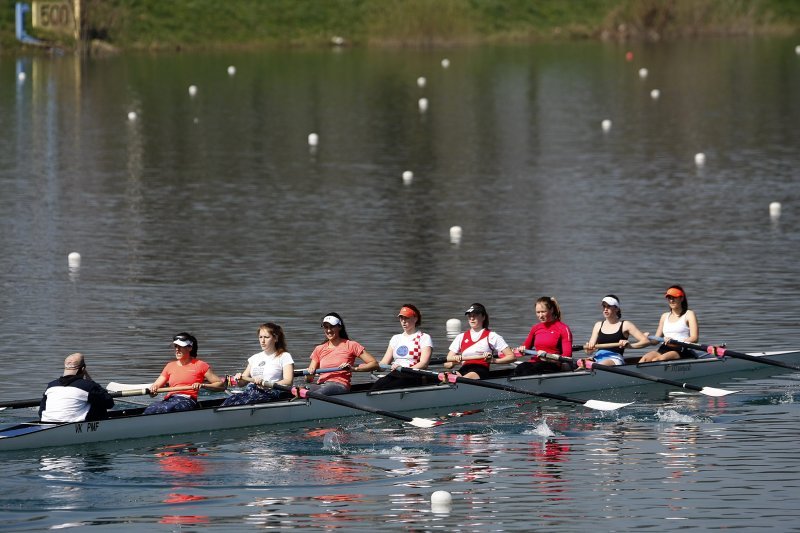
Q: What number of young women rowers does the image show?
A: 8